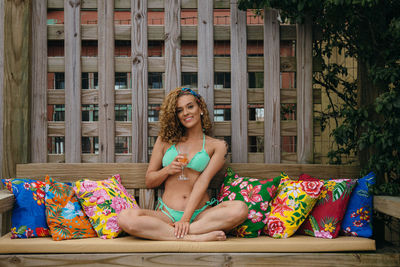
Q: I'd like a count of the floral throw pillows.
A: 7